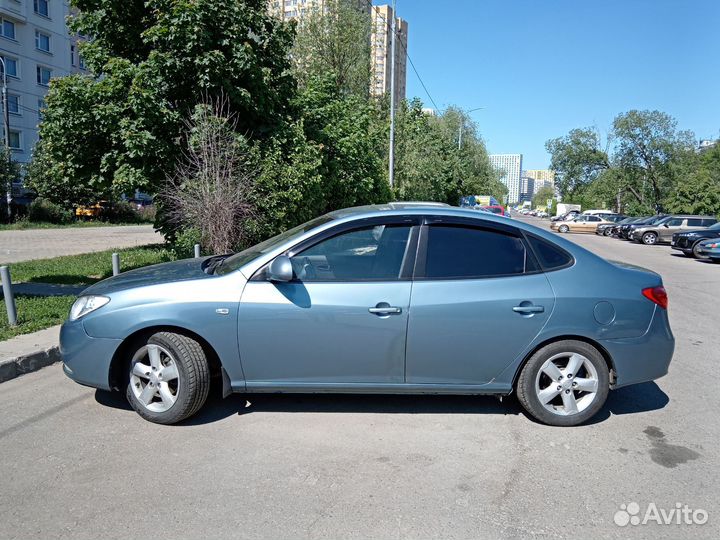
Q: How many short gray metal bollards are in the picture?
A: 3